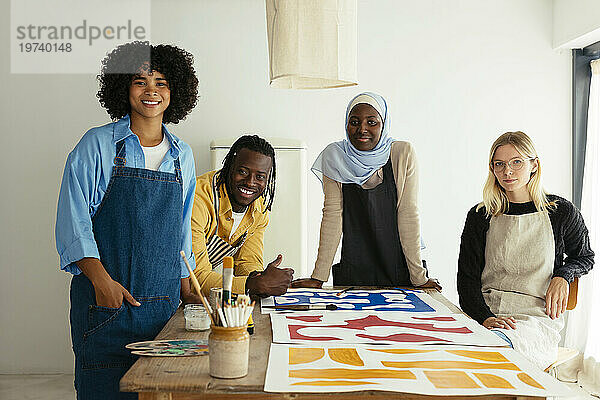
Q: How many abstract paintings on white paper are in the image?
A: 3